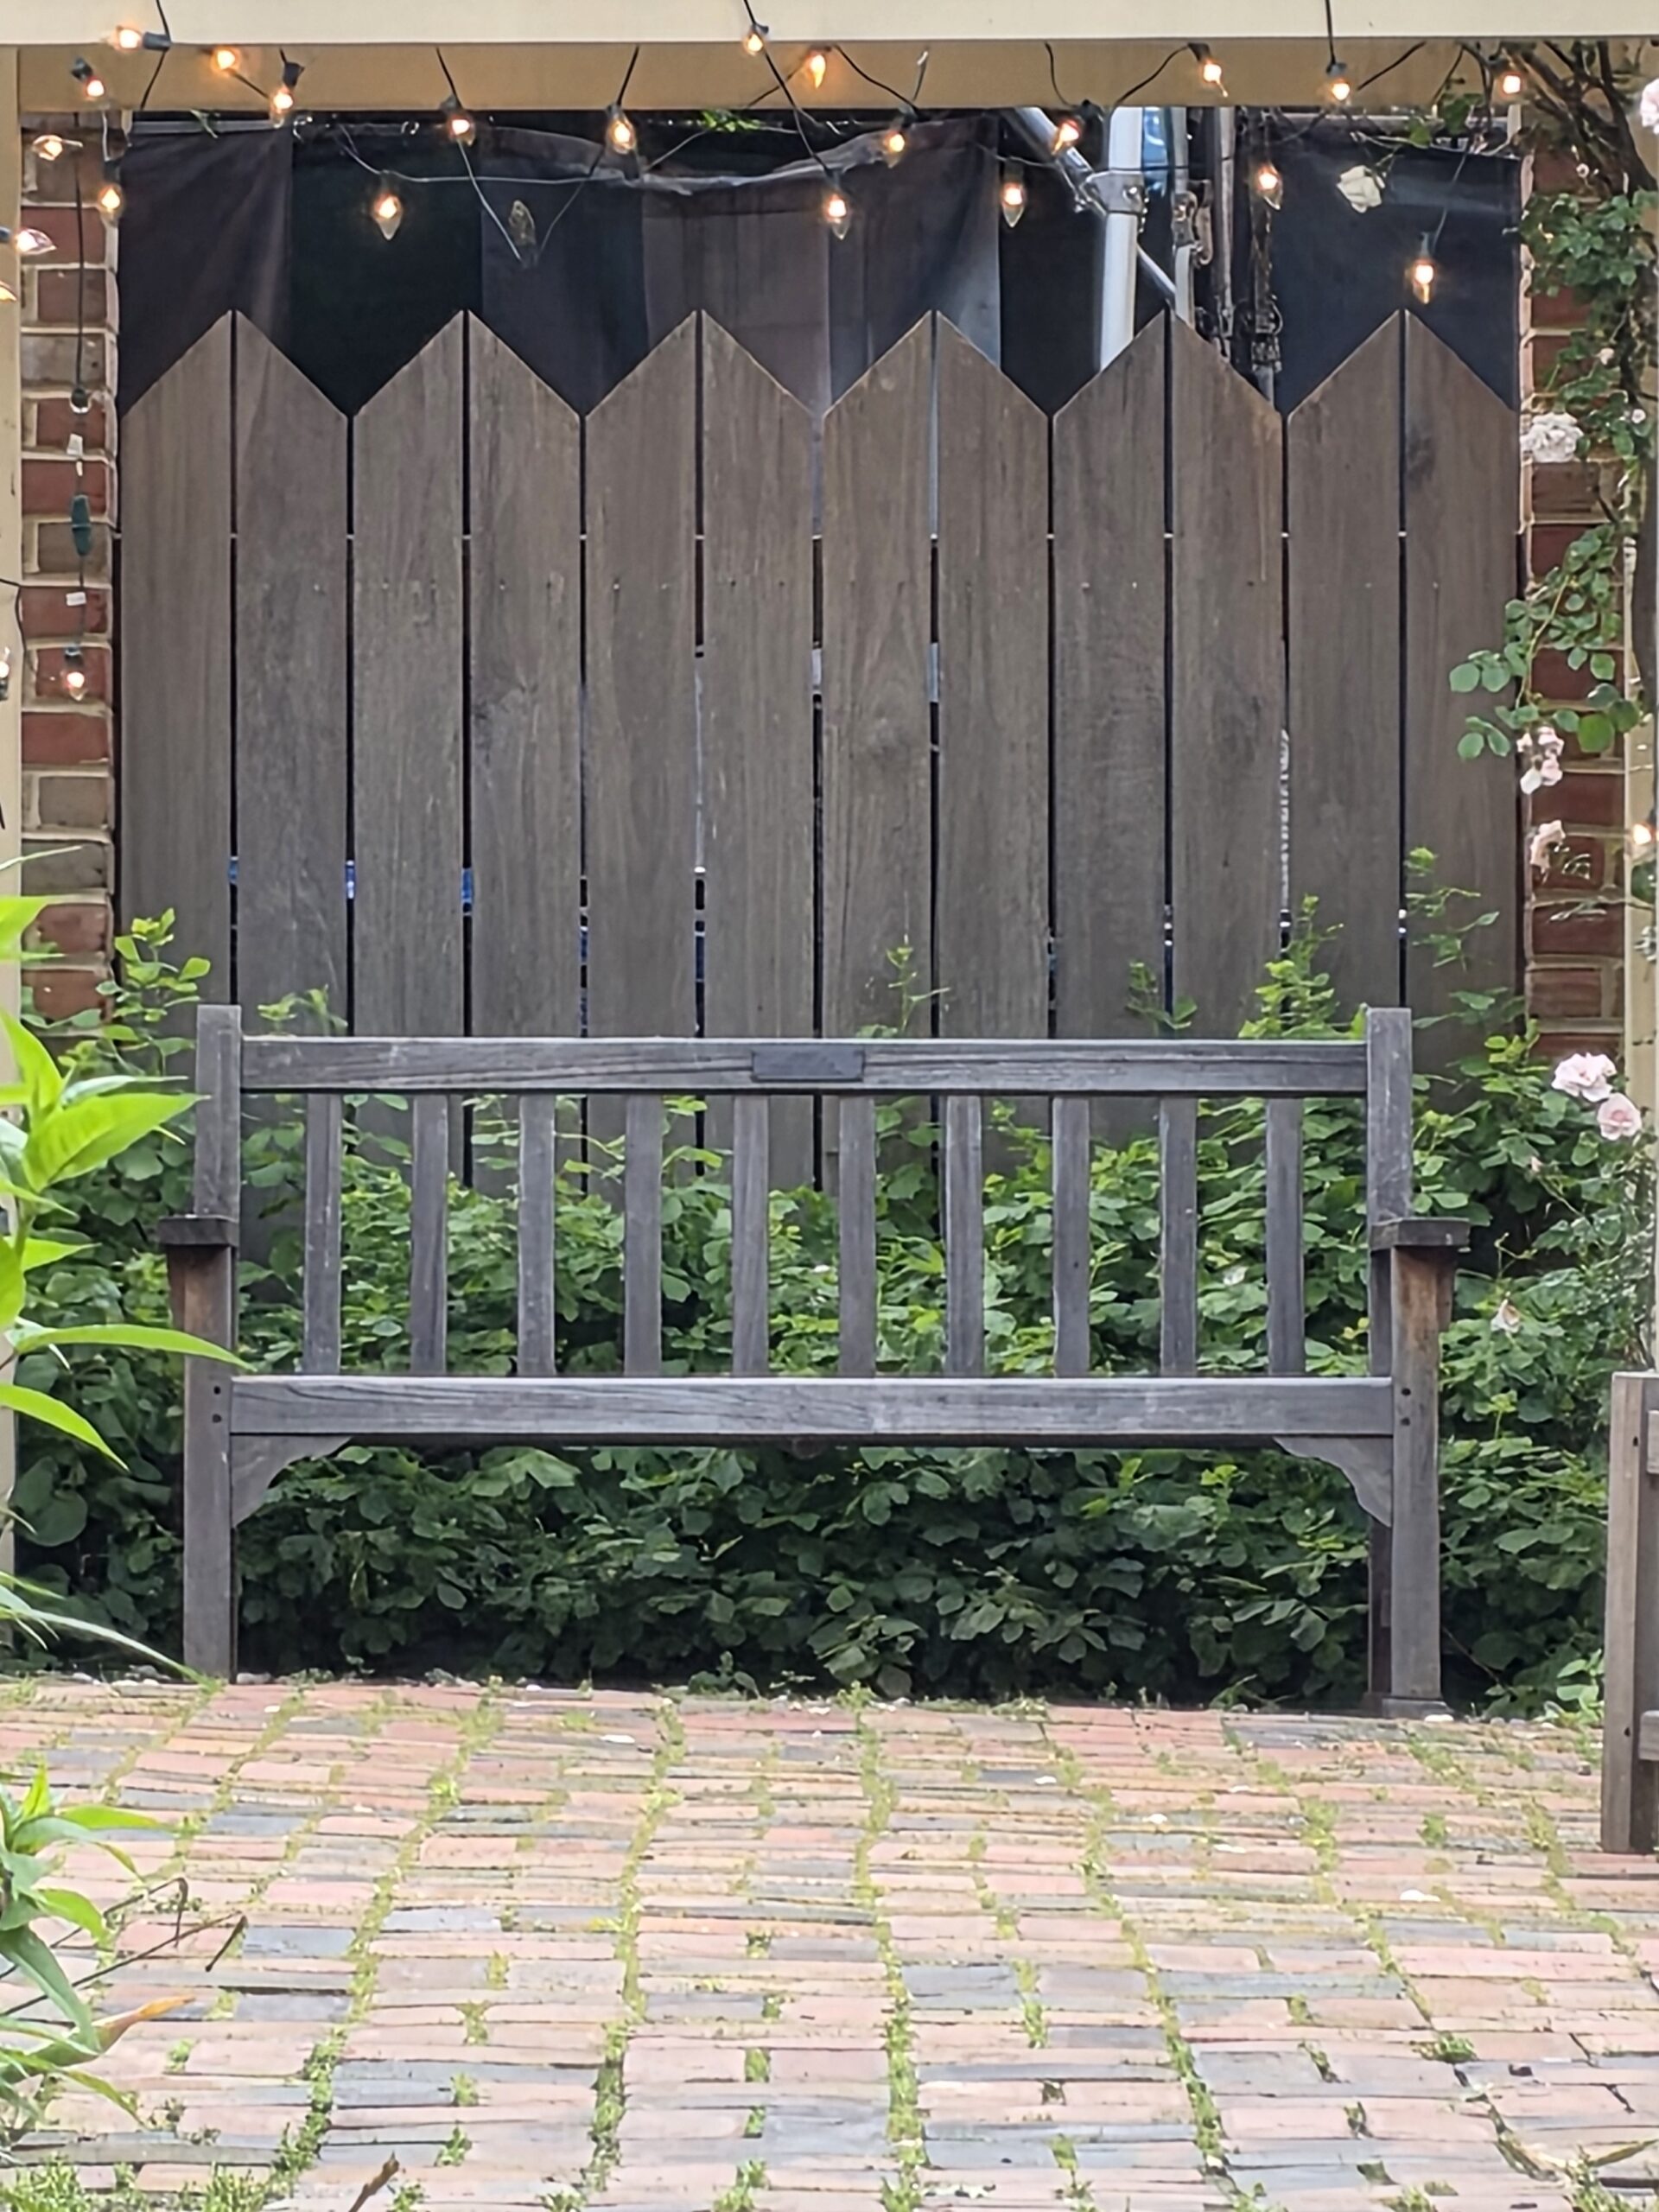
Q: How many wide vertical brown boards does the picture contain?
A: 12